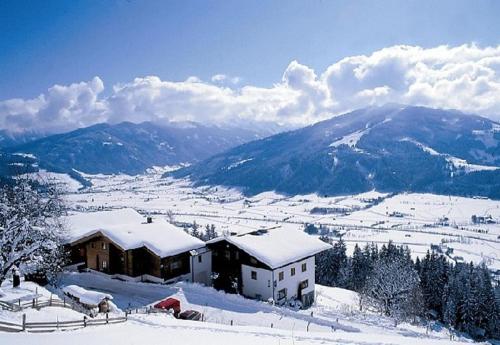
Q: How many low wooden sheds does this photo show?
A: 1